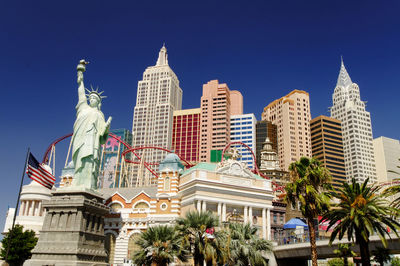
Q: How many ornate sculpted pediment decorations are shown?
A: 1